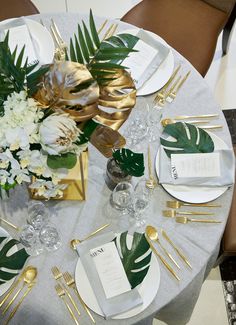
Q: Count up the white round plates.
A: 5